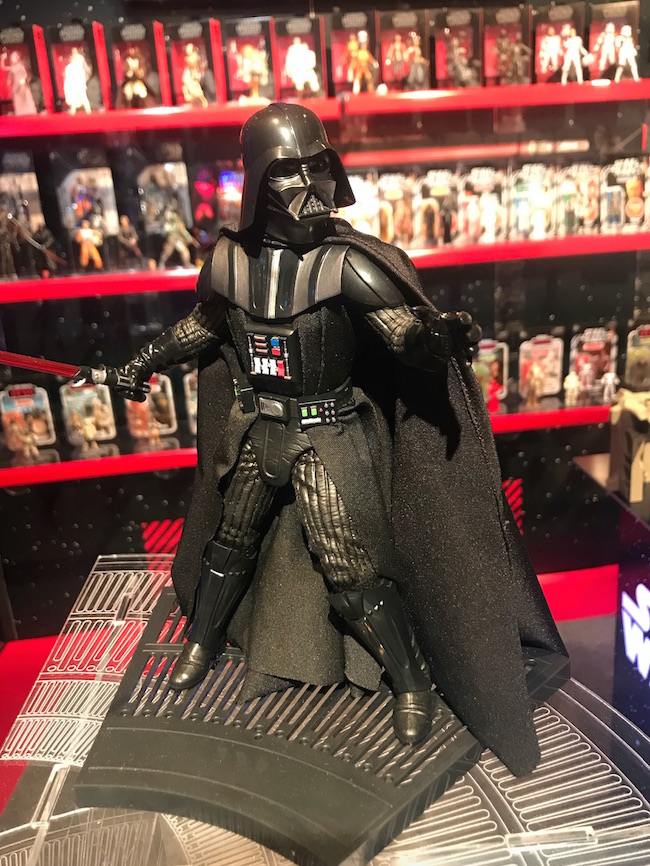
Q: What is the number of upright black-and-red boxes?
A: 12